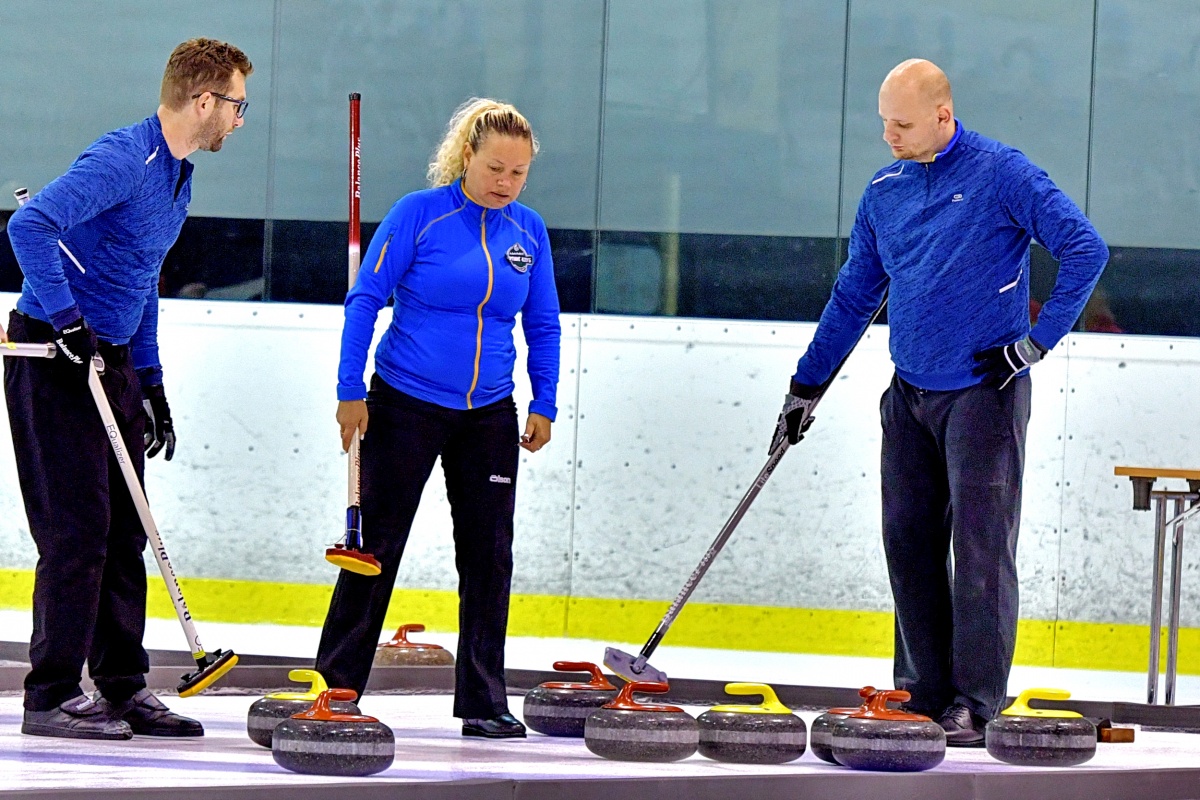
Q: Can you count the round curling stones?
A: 9